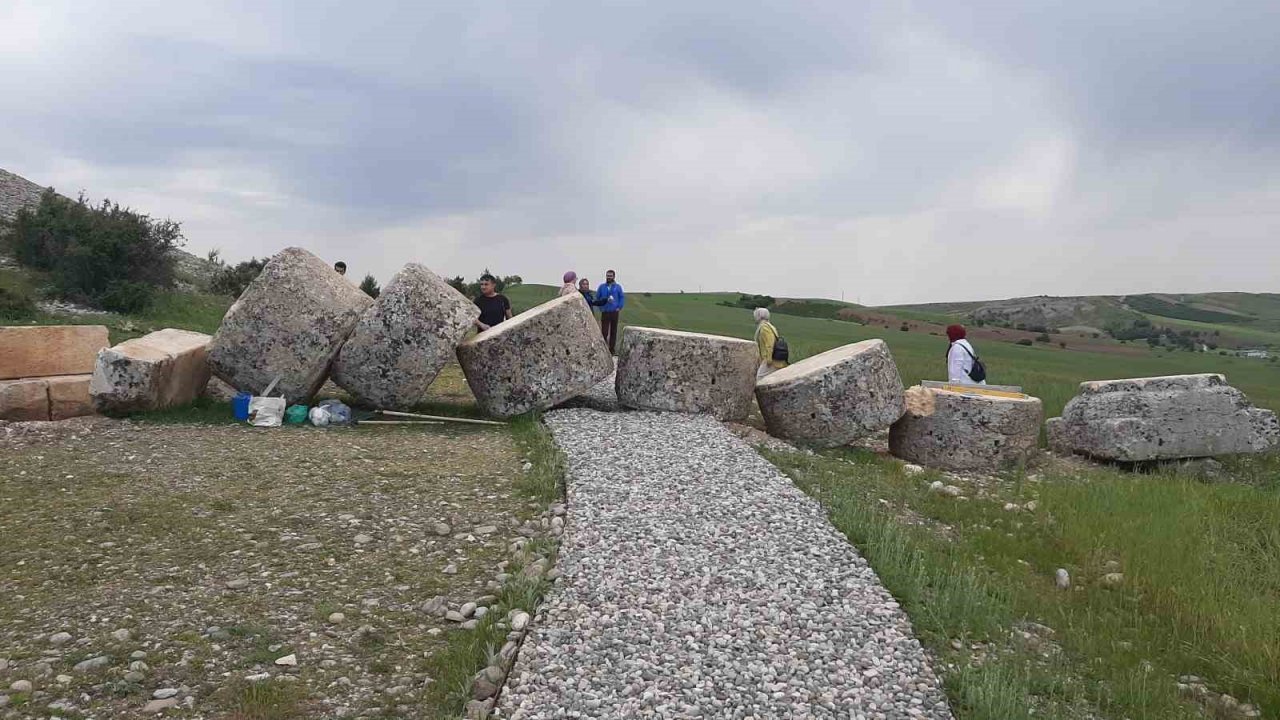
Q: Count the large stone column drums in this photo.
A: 6